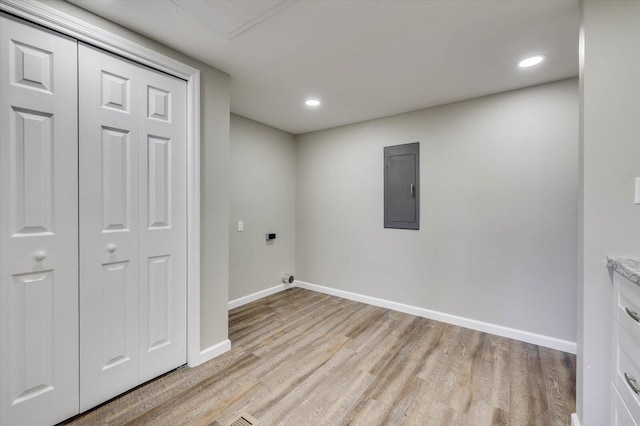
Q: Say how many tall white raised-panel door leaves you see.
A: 3